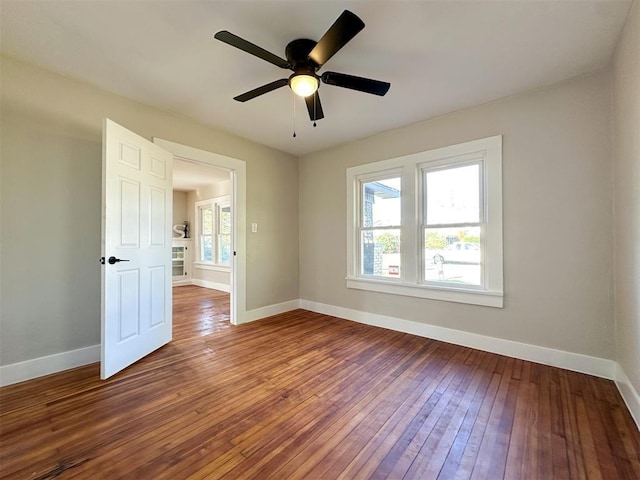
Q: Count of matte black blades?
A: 5